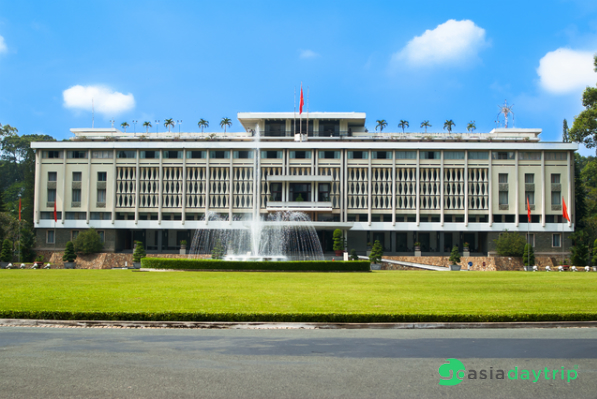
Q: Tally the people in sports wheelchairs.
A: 0